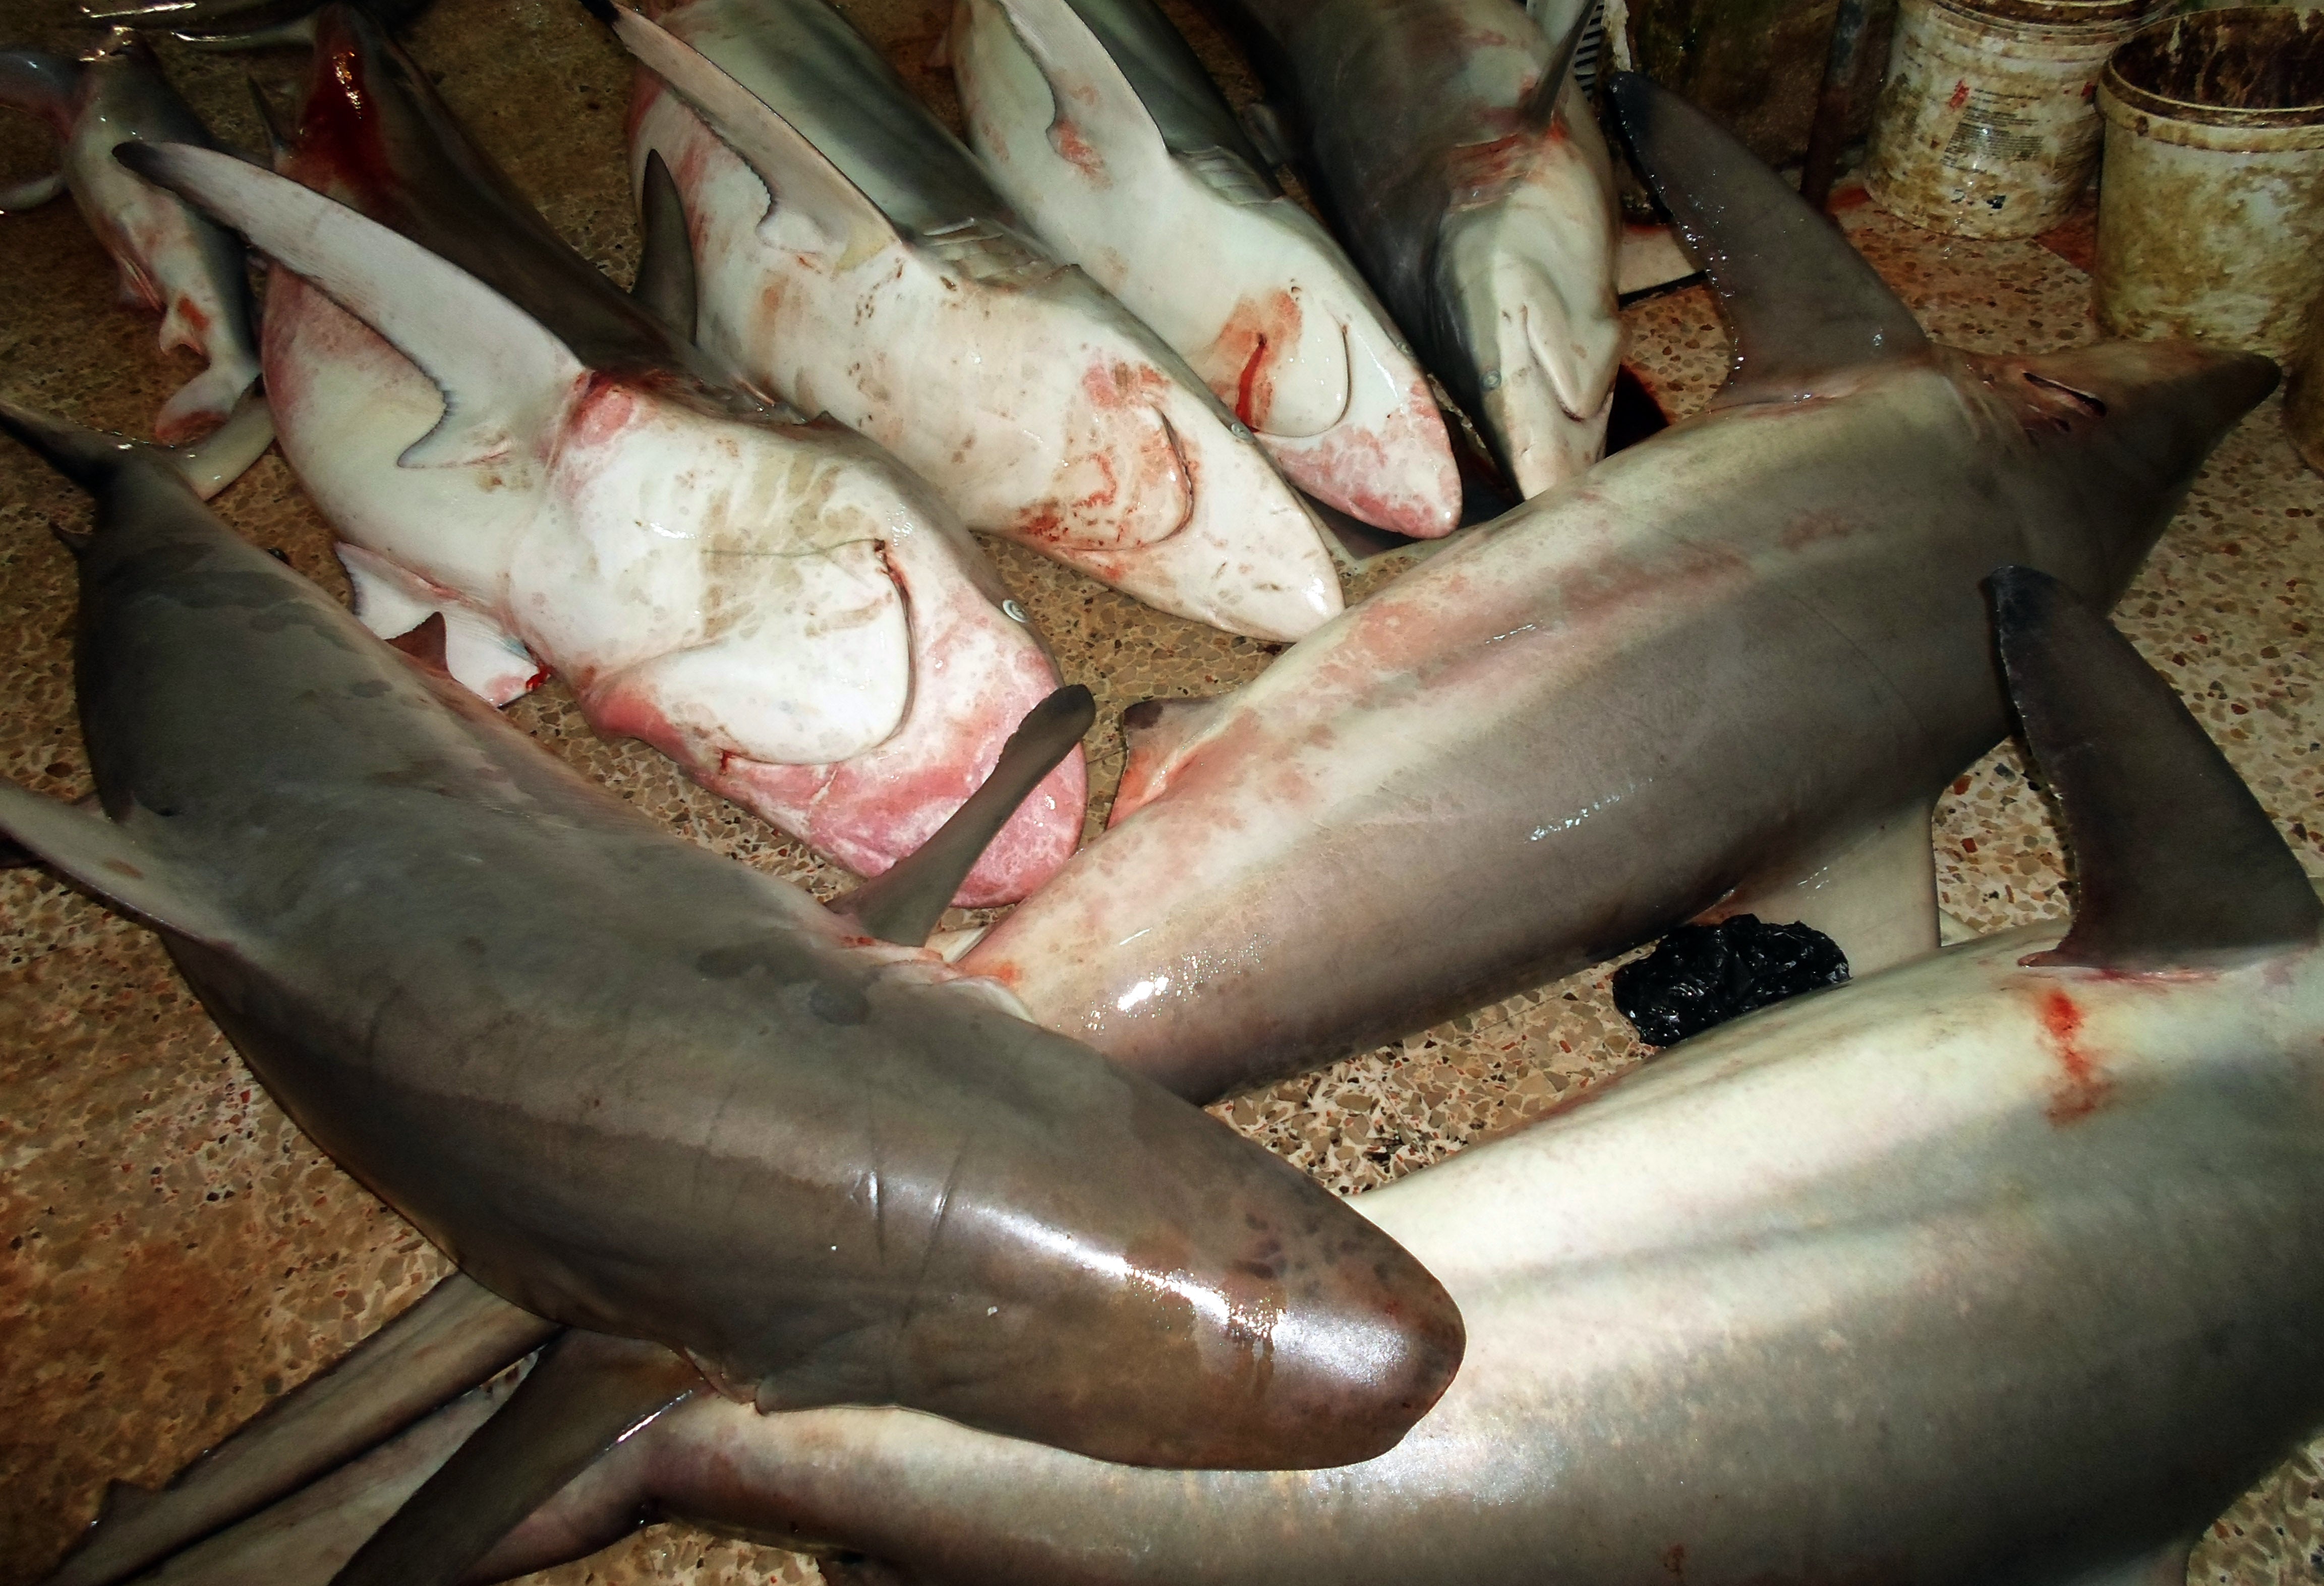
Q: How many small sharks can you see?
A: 1